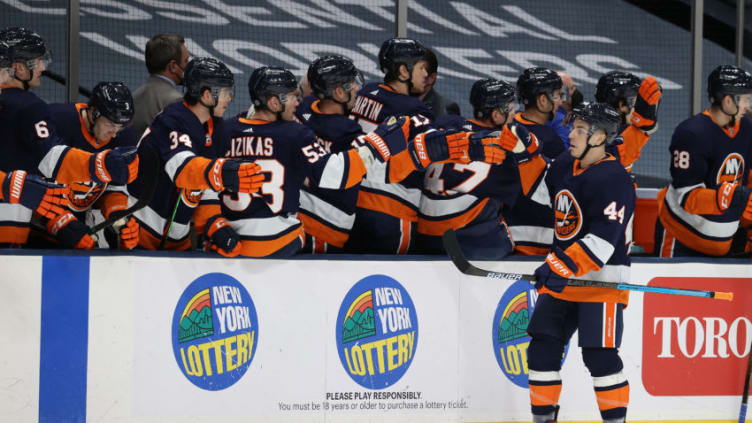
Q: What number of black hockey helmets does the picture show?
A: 12